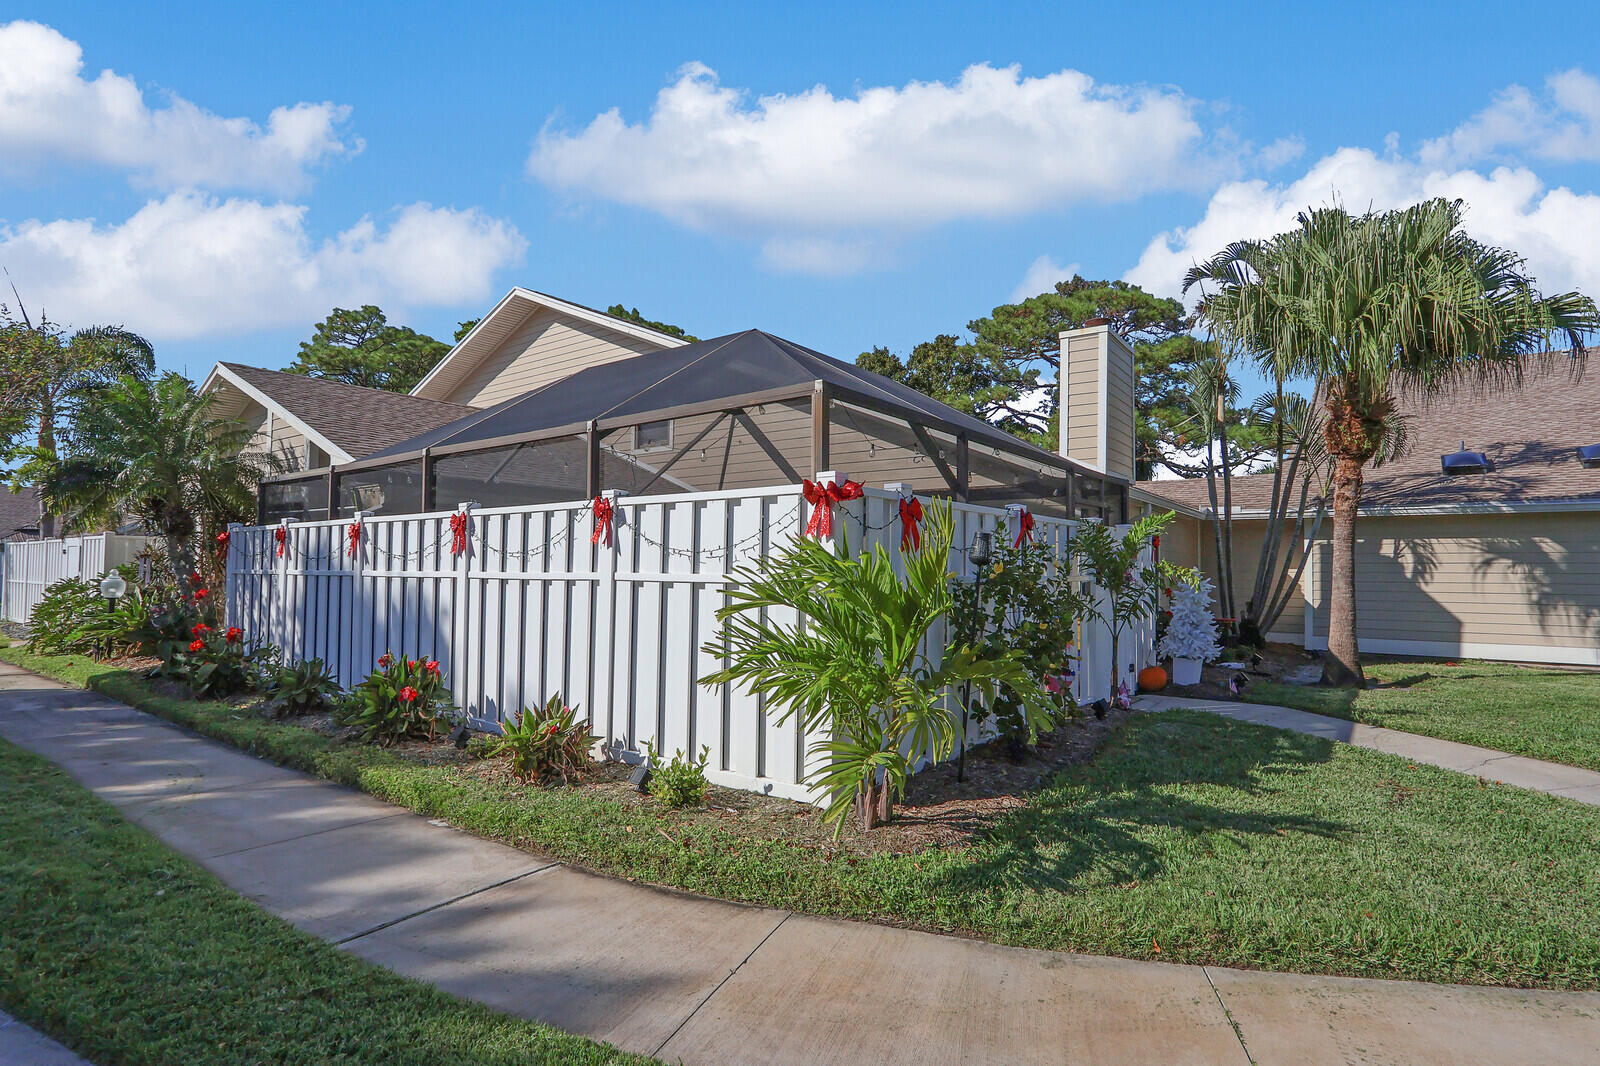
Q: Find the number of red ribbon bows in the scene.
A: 9